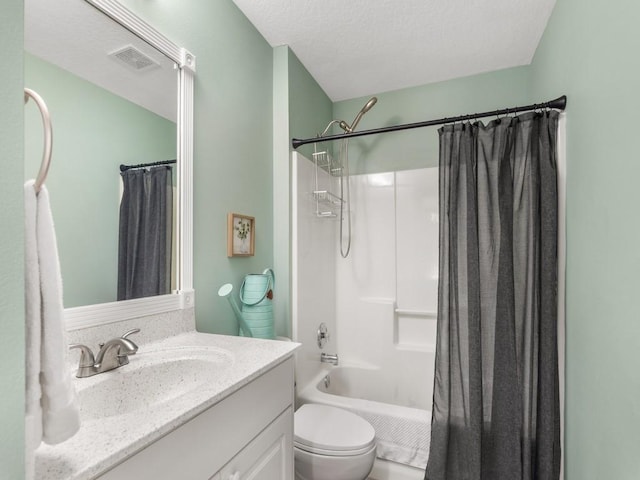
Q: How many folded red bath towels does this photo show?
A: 0